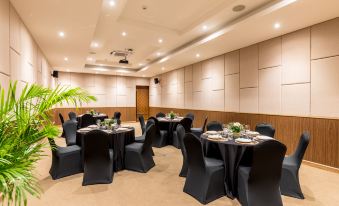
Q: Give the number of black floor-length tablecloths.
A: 4